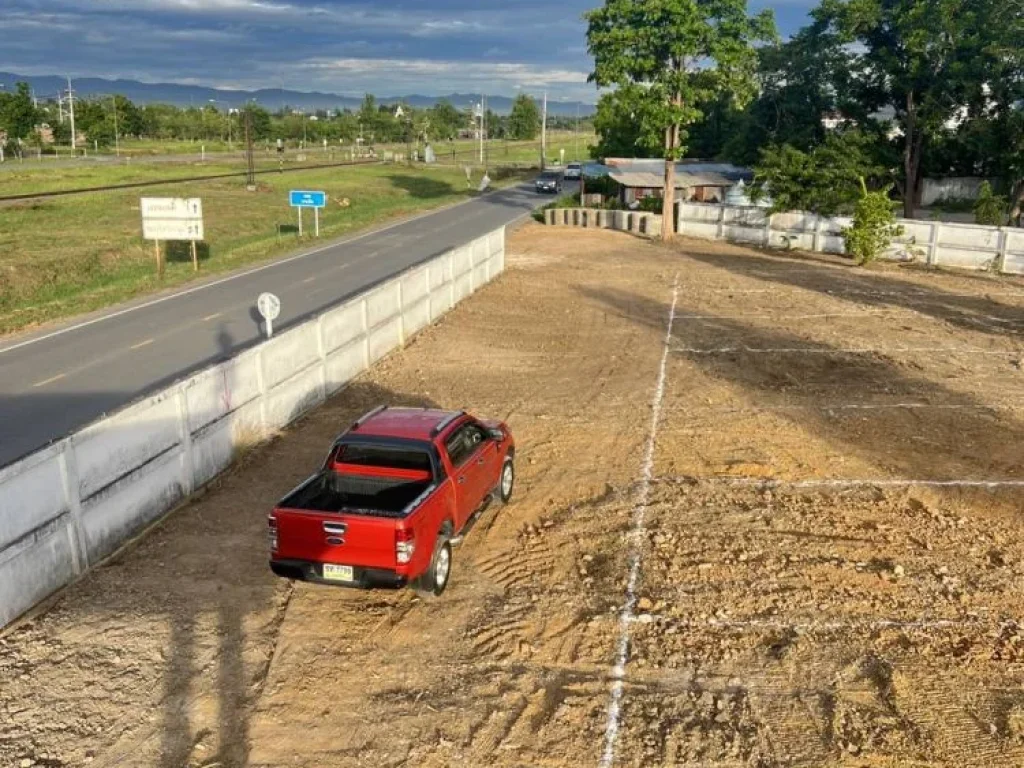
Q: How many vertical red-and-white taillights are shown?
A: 2